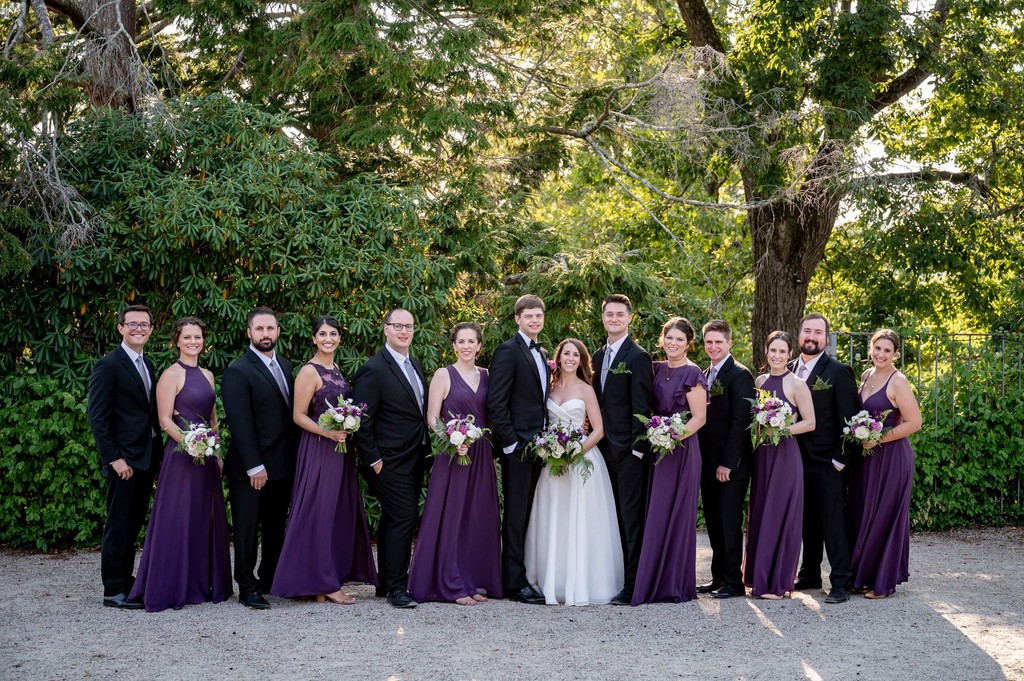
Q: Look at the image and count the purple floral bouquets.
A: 7